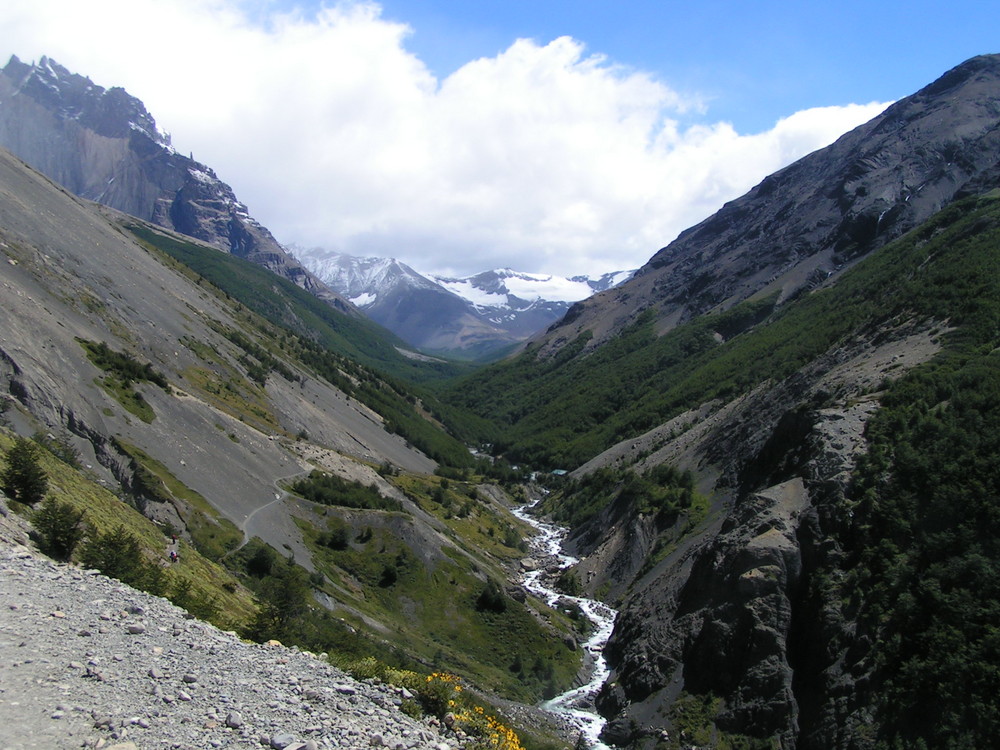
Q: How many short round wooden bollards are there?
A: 0